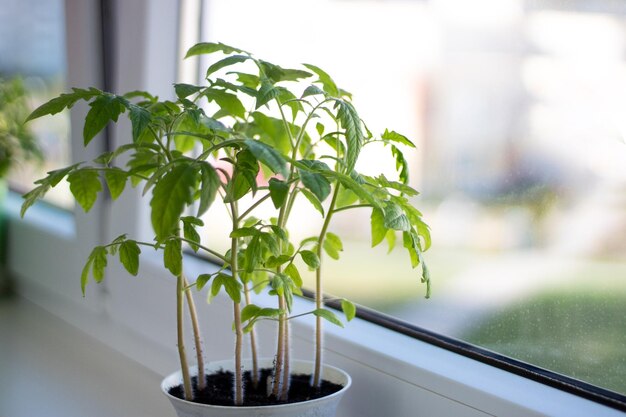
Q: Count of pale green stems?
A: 7